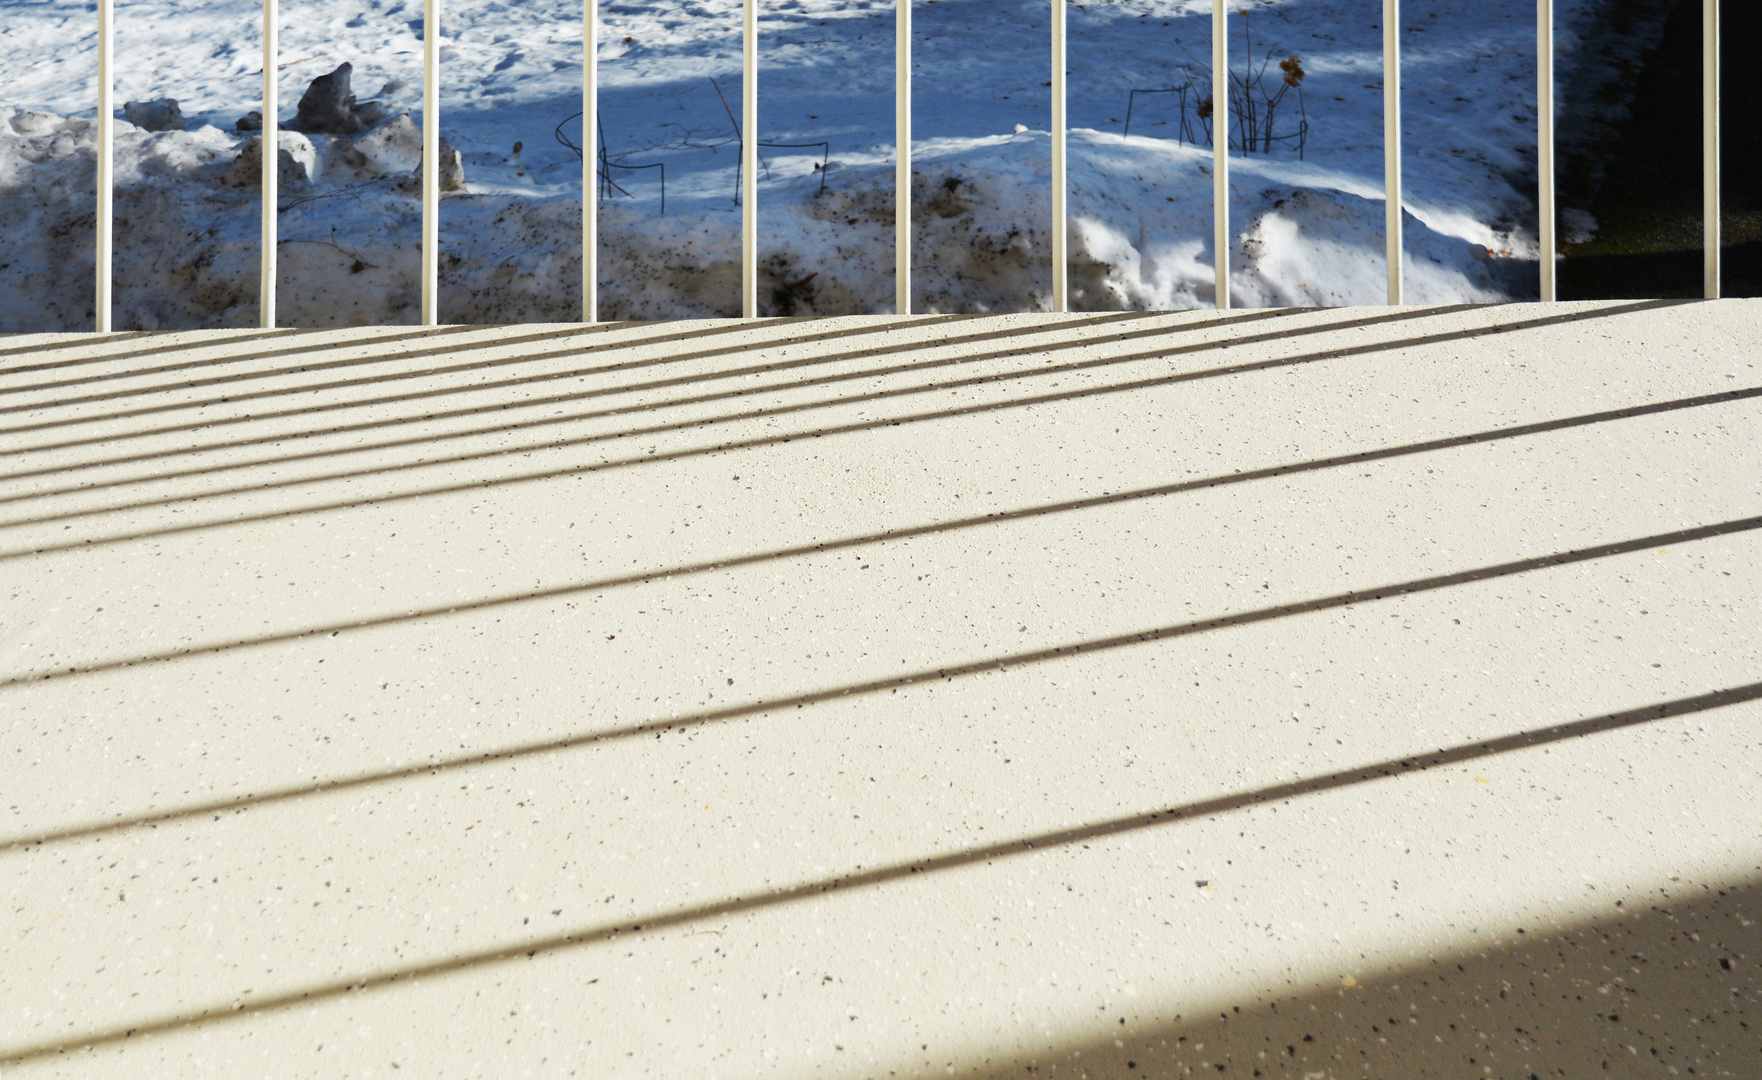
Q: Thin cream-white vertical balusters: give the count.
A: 11